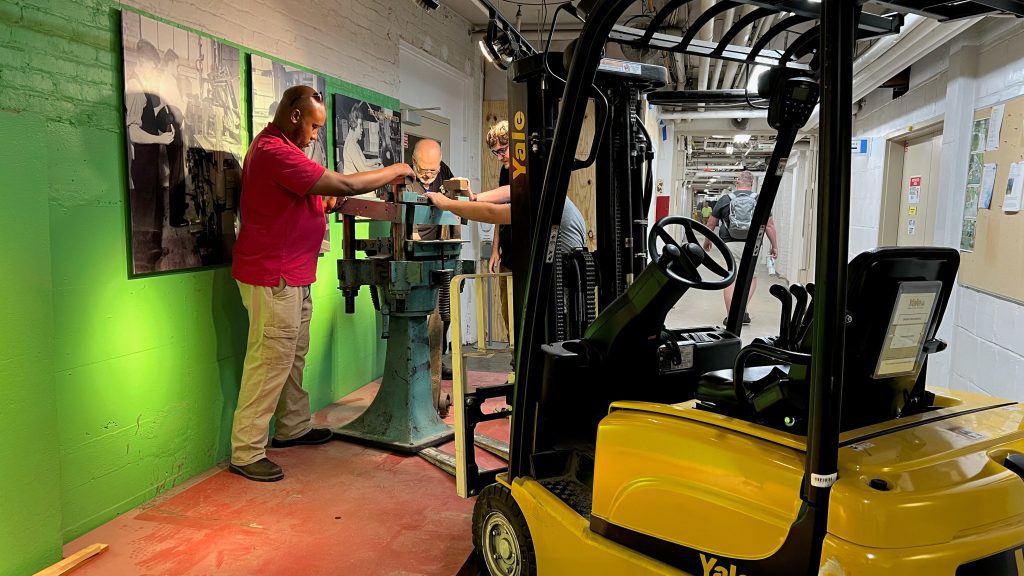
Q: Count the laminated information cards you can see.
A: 1